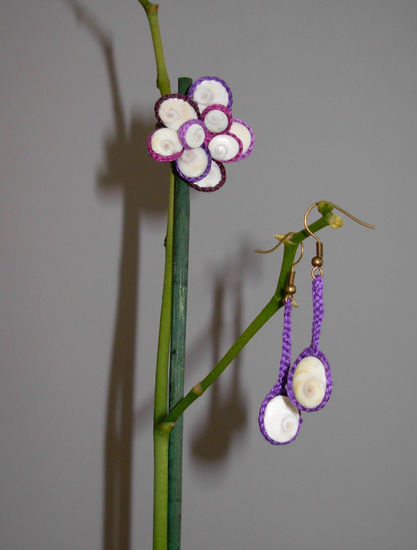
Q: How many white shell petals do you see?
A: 9